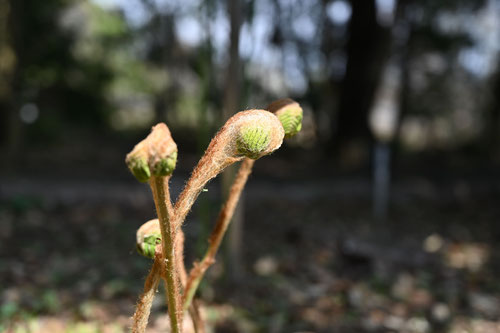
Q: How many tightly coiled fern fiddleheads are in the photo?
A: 4